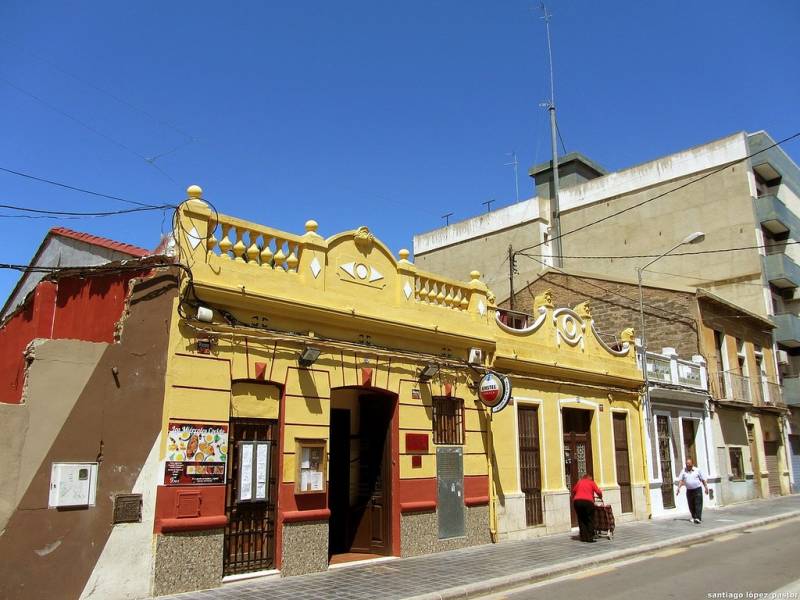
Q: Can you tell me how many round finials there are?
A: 4